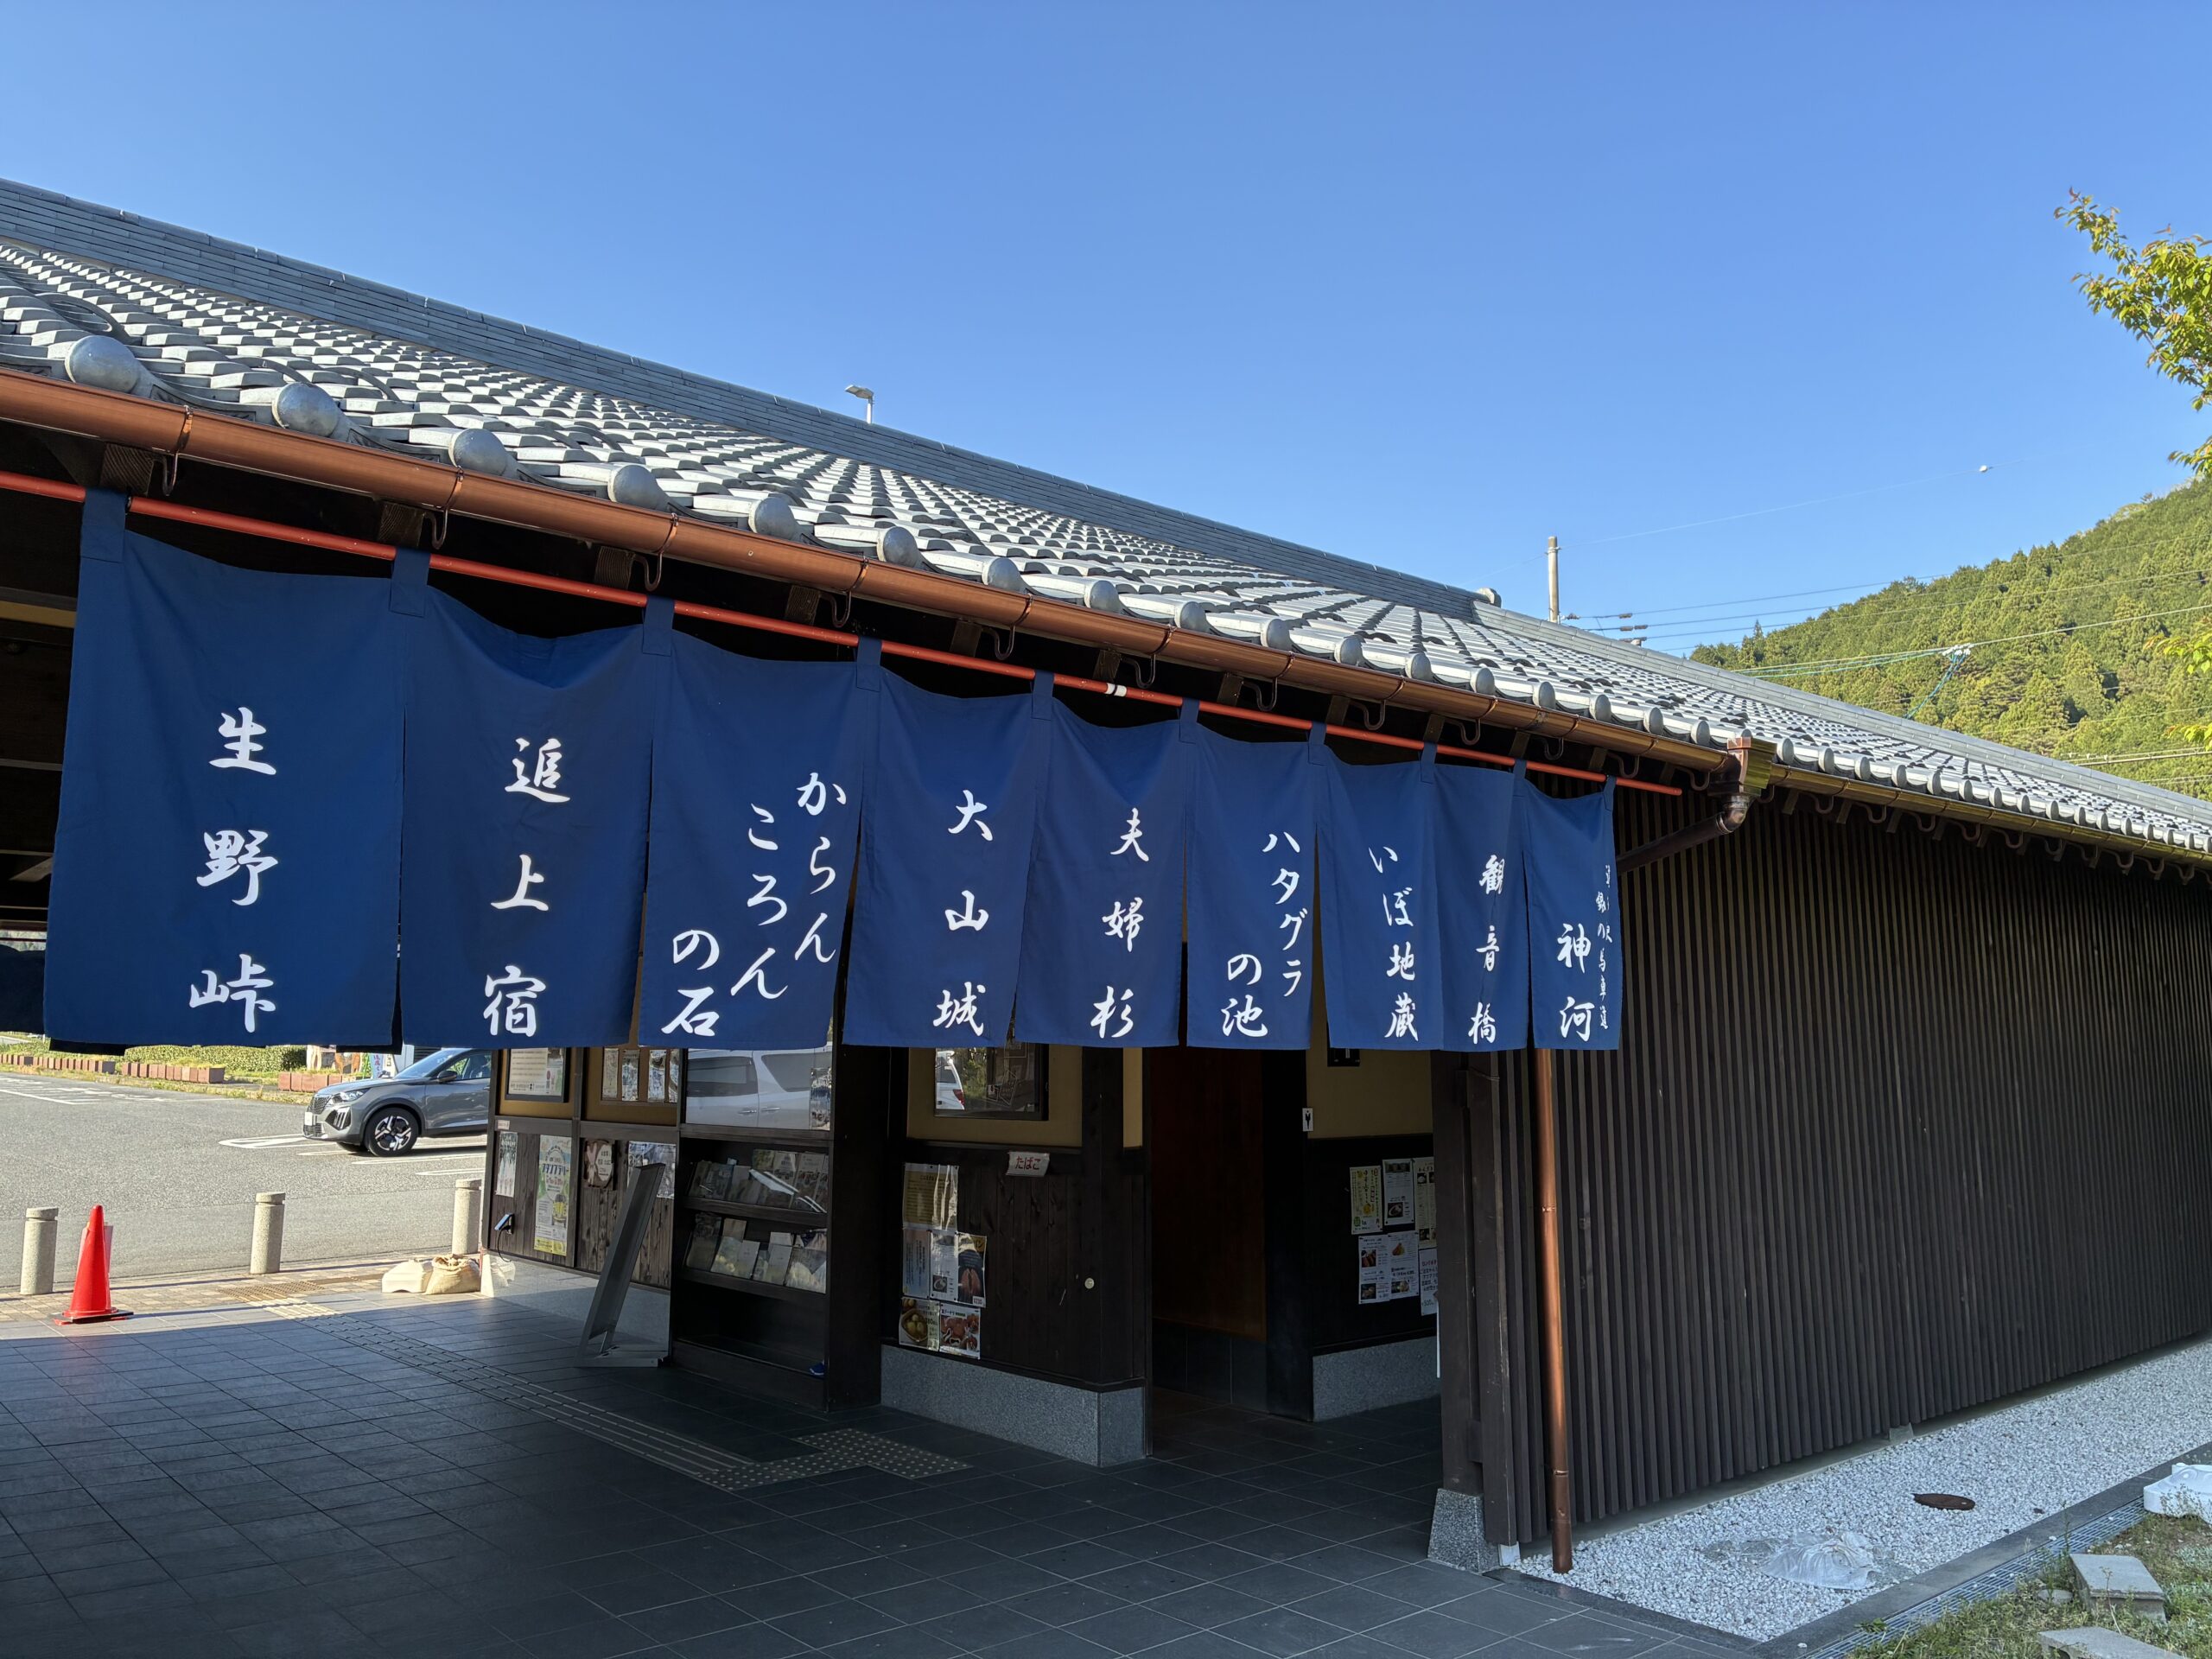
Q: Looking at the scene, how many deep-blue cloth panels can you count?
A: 9